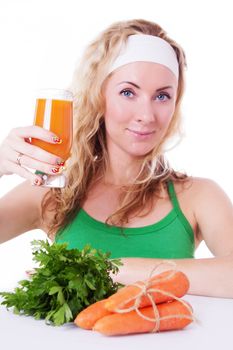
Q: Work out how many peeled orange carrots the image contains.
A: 3